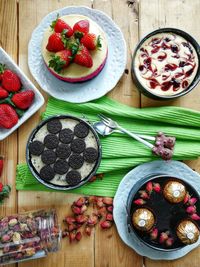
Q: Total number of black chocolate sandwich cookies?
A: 13